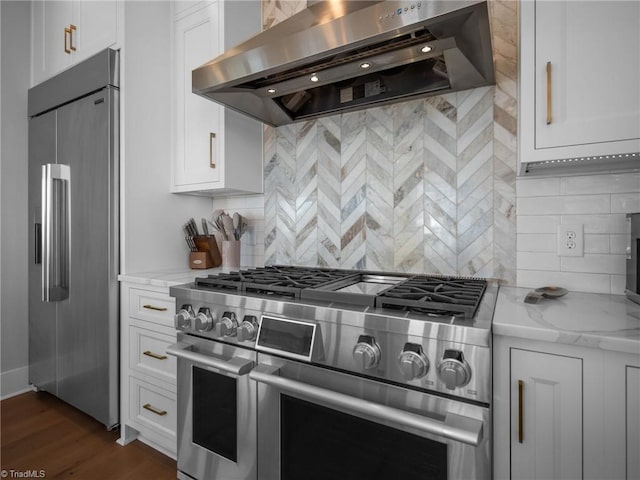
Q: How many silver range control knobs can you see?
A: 7